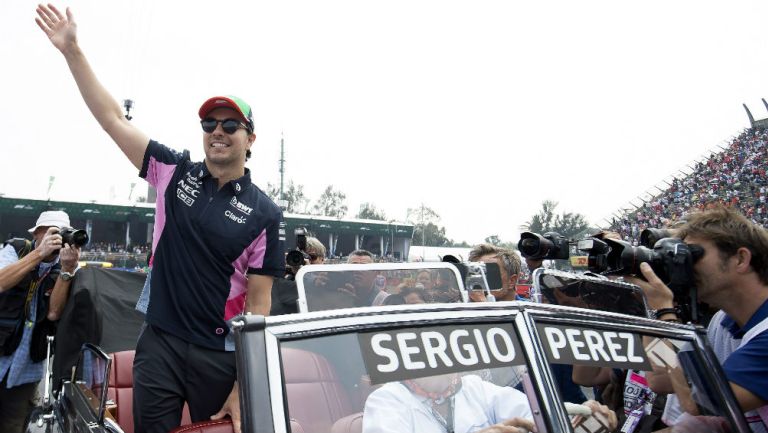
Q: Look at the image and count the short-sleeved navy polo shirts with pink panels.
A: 1